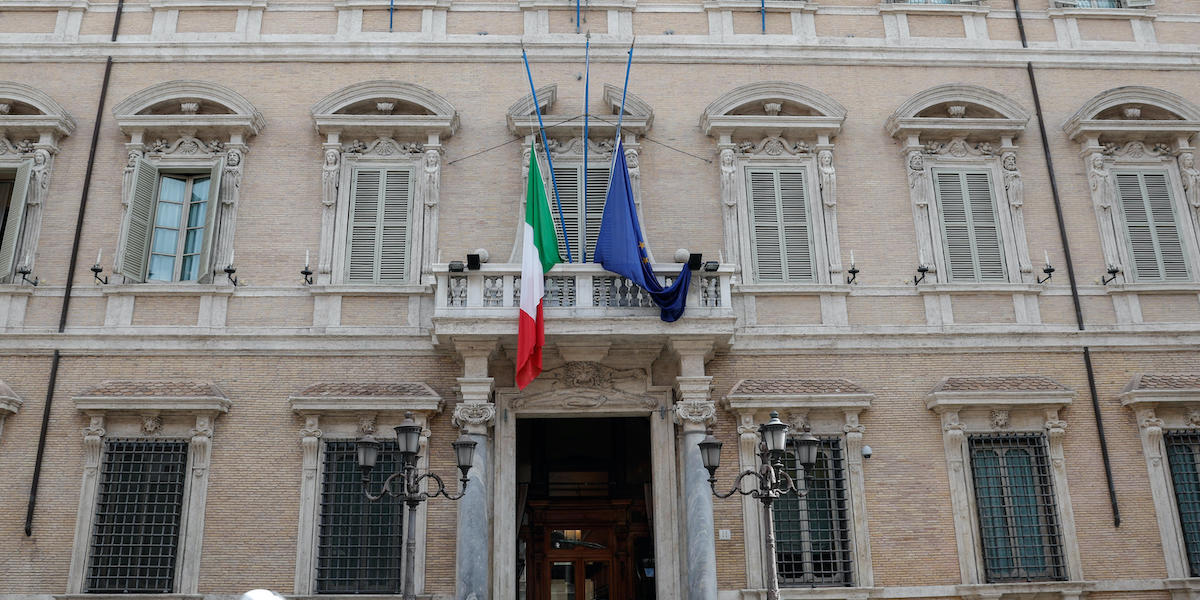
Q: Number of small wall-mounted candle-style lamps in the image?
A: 8